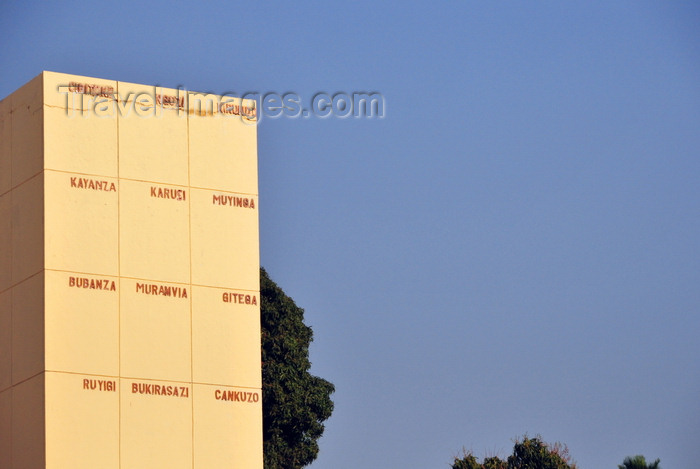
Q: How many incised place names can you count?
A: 12